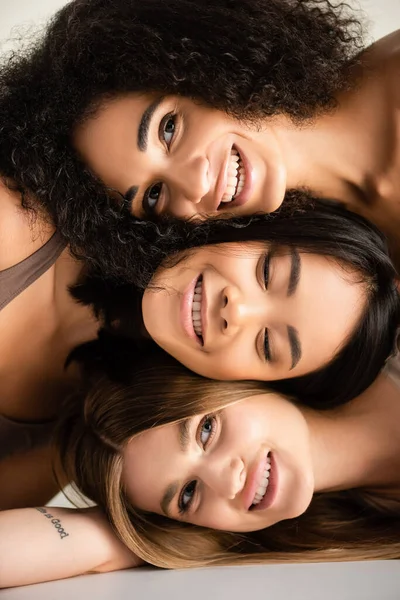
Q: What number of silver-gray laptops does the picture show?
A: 0